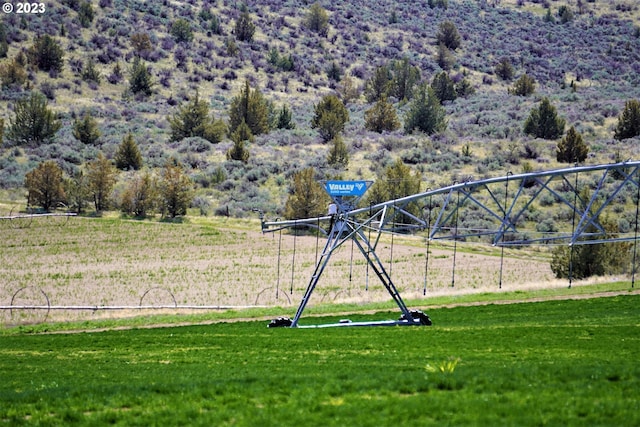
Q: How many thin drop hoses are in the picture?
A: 11